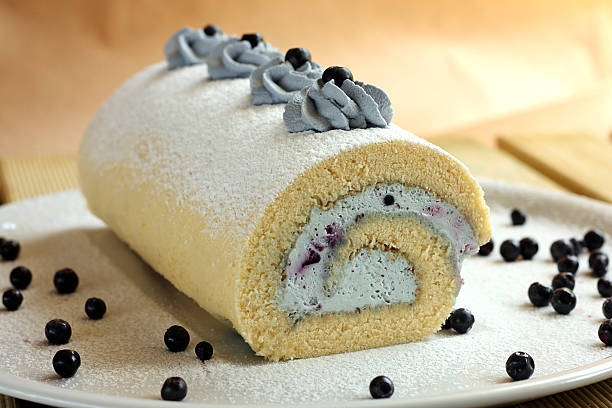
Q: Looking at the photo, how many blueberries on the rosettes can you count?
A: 4